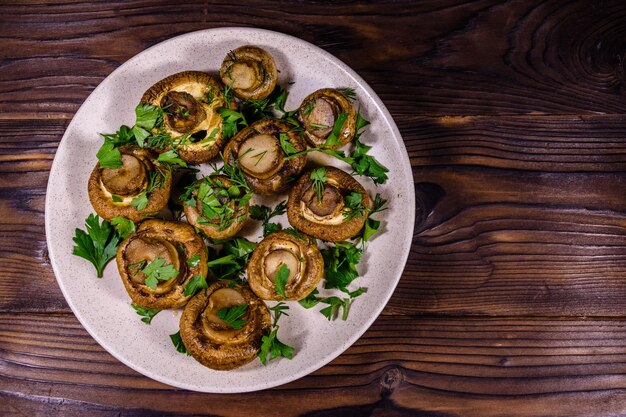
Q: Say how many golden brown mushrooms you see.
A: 10